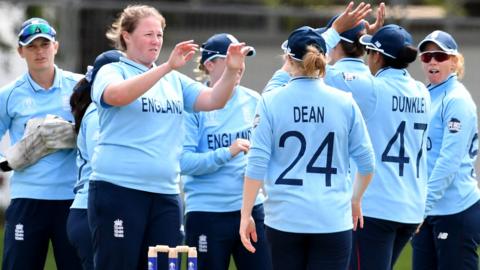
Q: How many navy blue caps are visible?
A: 7